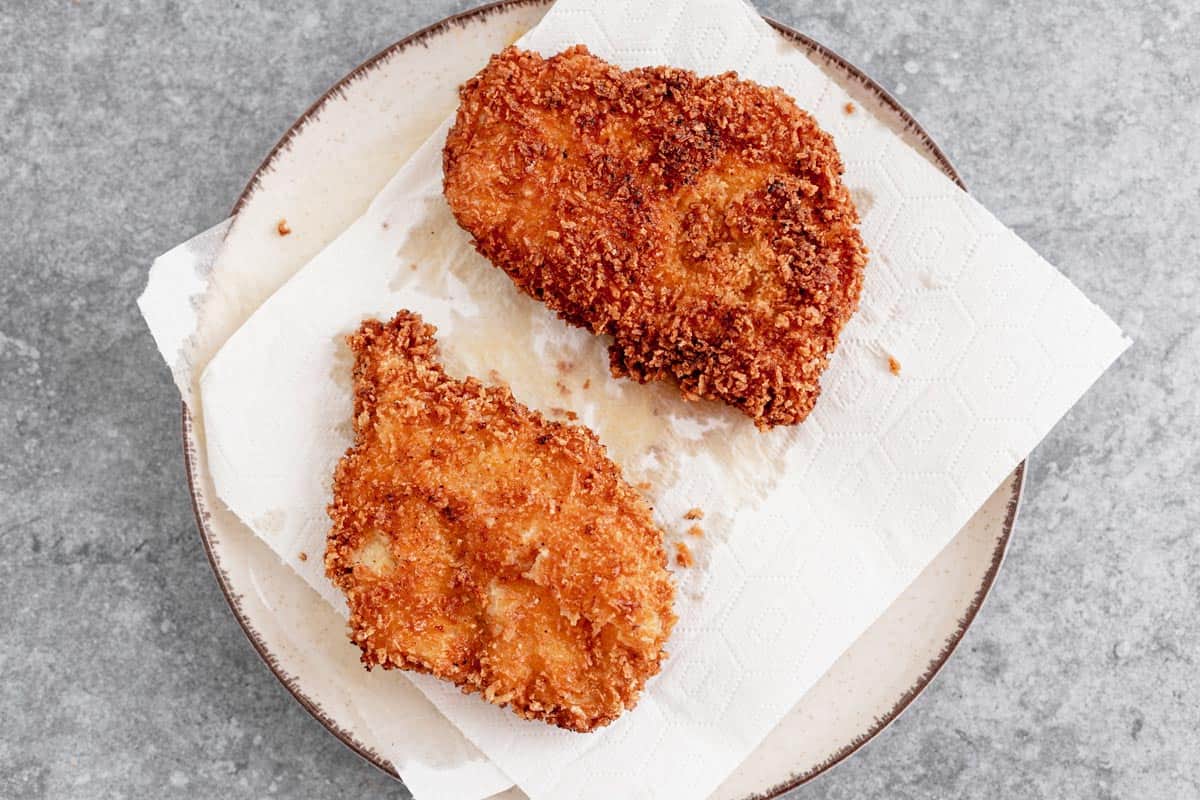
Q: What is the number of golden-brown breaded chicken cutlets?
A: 2